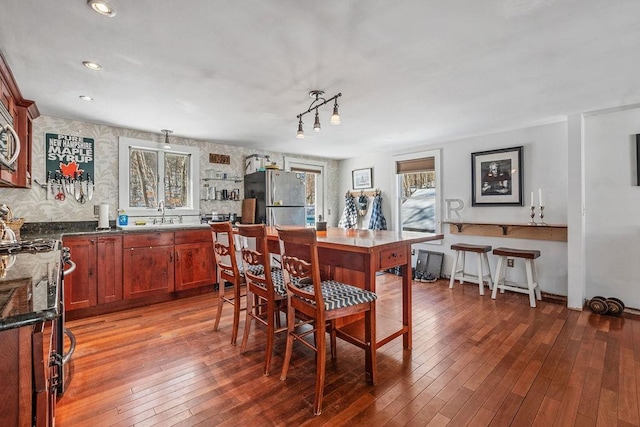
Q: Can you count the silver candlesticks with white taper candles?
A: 2